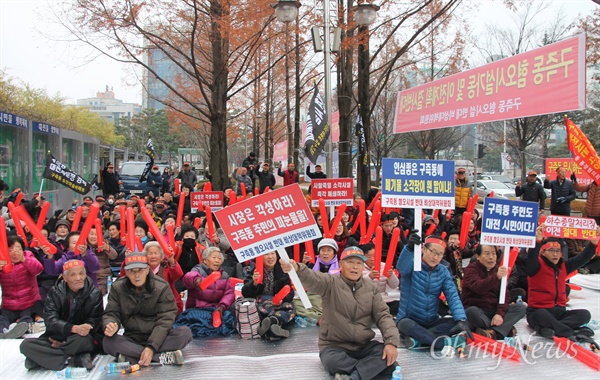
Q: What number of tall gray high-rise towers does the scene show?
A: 1